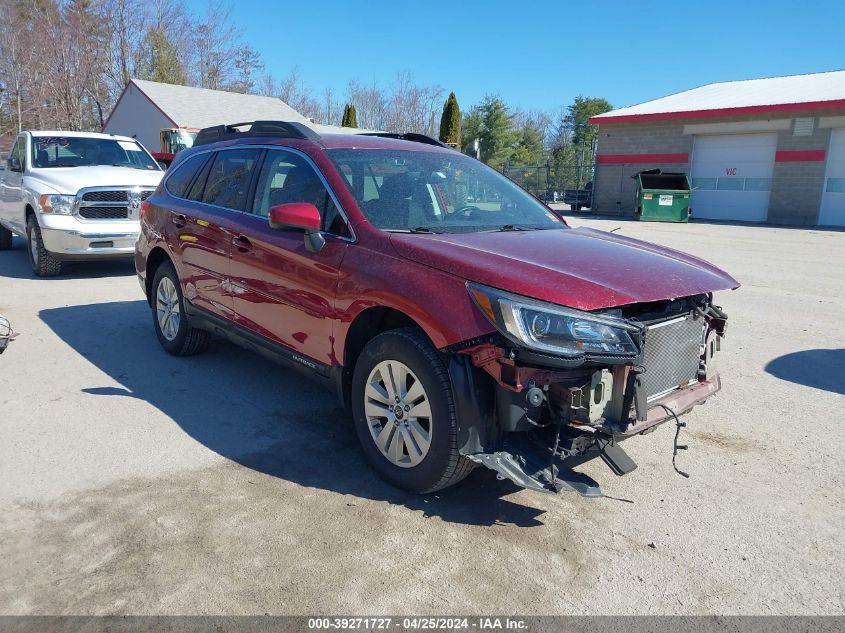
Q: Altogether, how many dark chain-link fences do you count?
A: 1